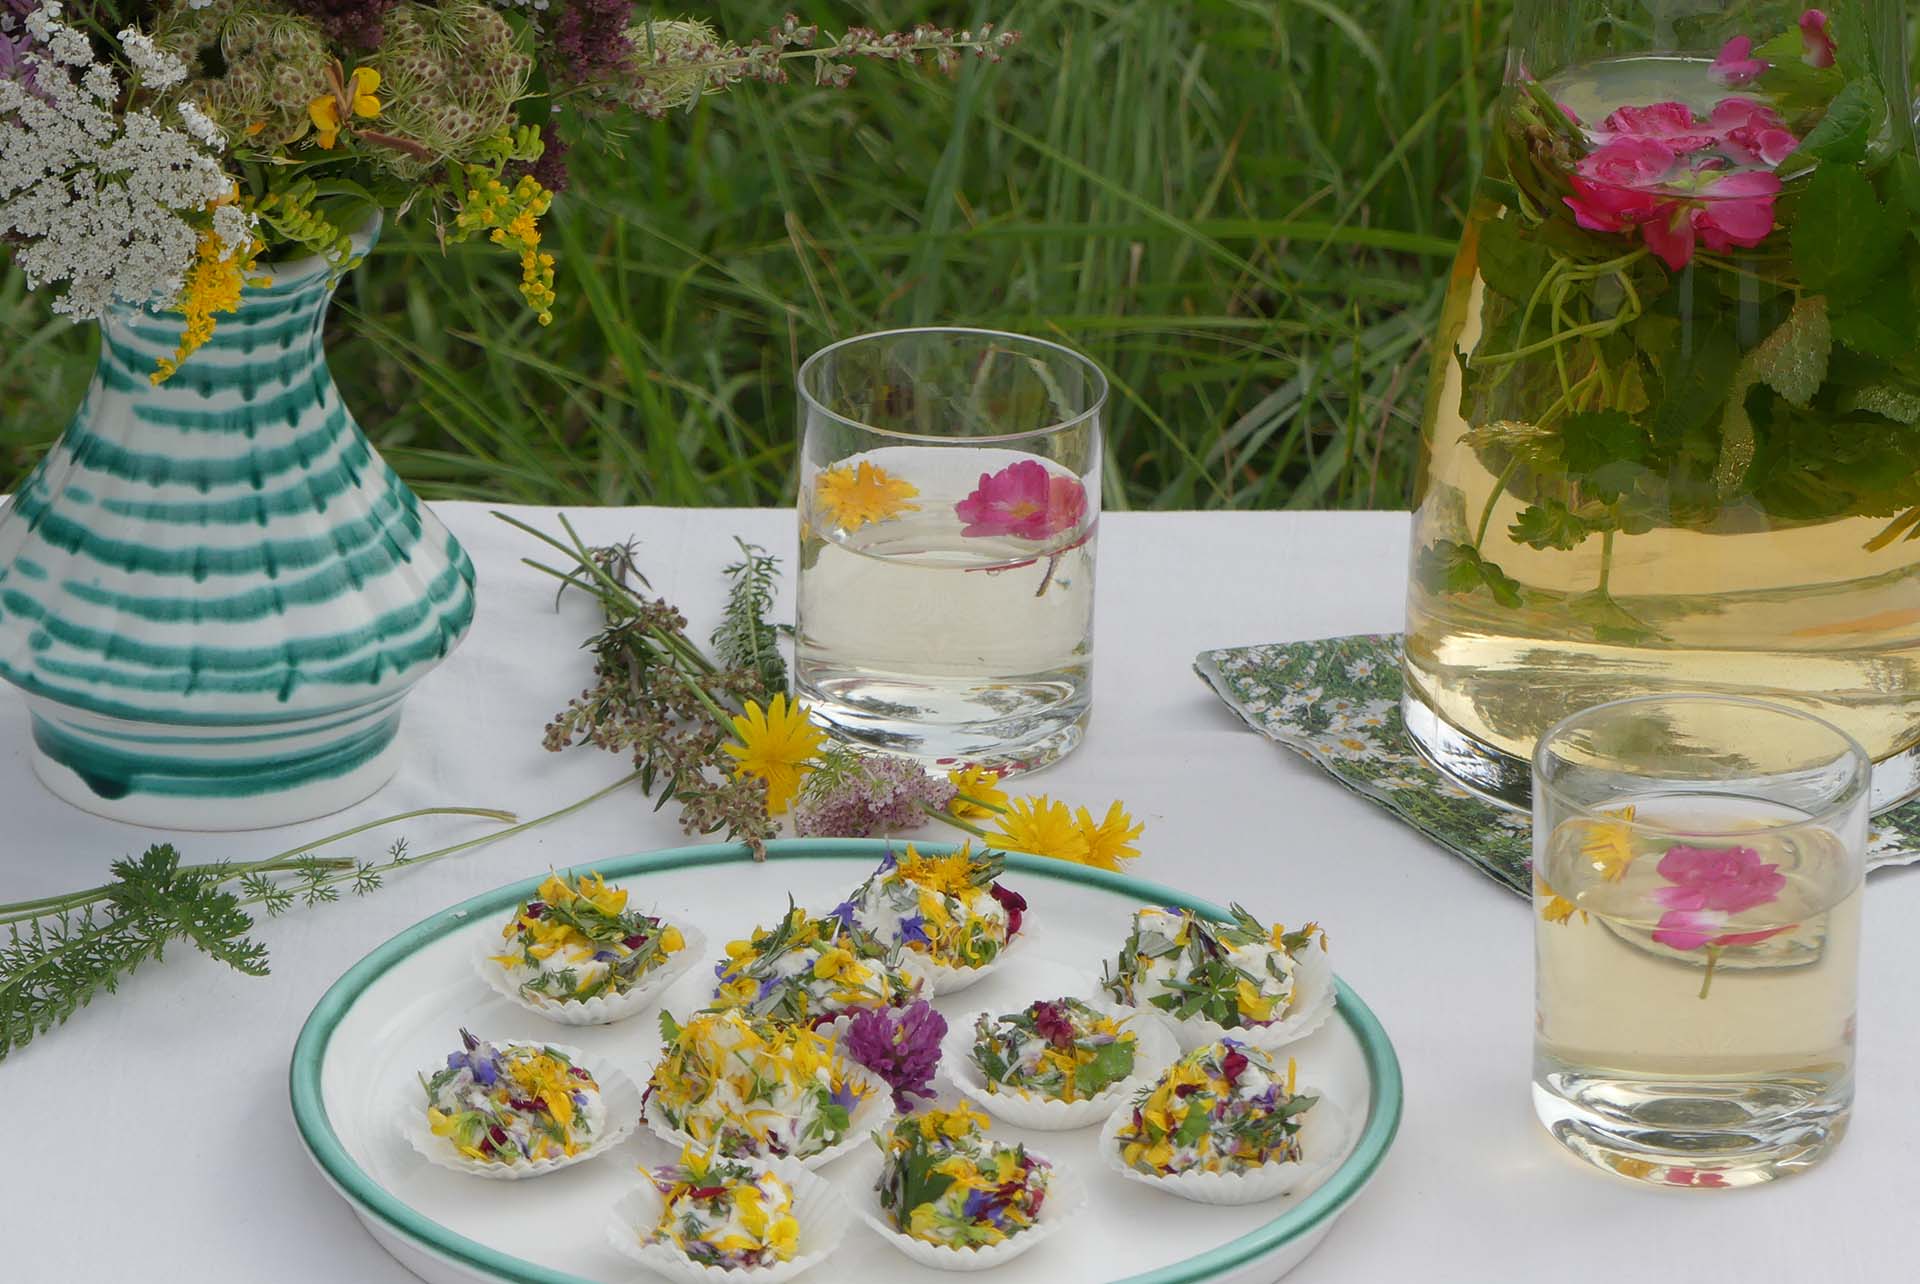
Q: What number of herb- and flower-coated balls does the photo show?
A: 10